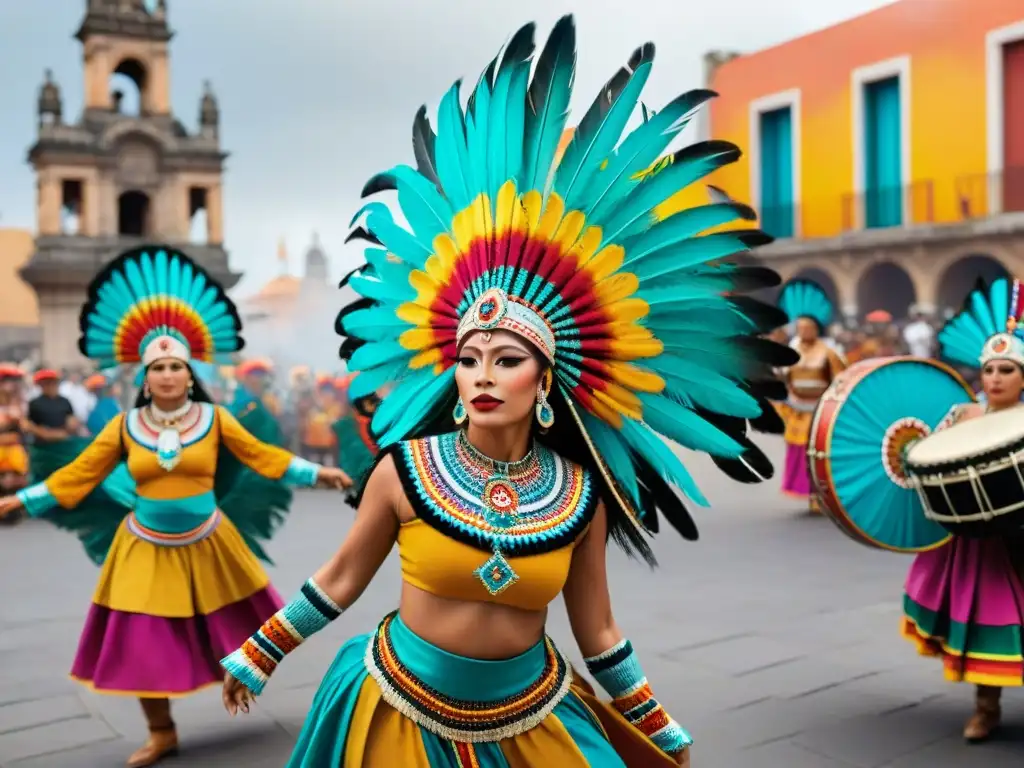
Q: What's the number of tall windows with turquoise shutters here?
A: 2